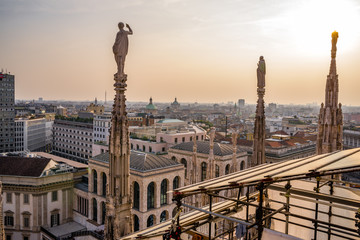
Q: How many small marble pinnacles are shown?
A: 3